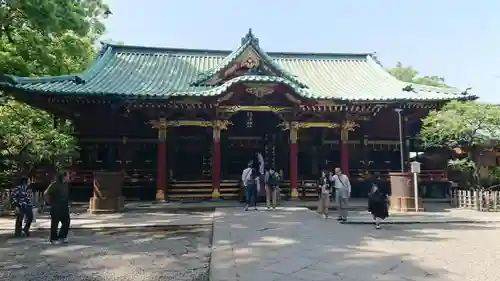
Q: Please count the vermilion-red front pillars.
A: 4